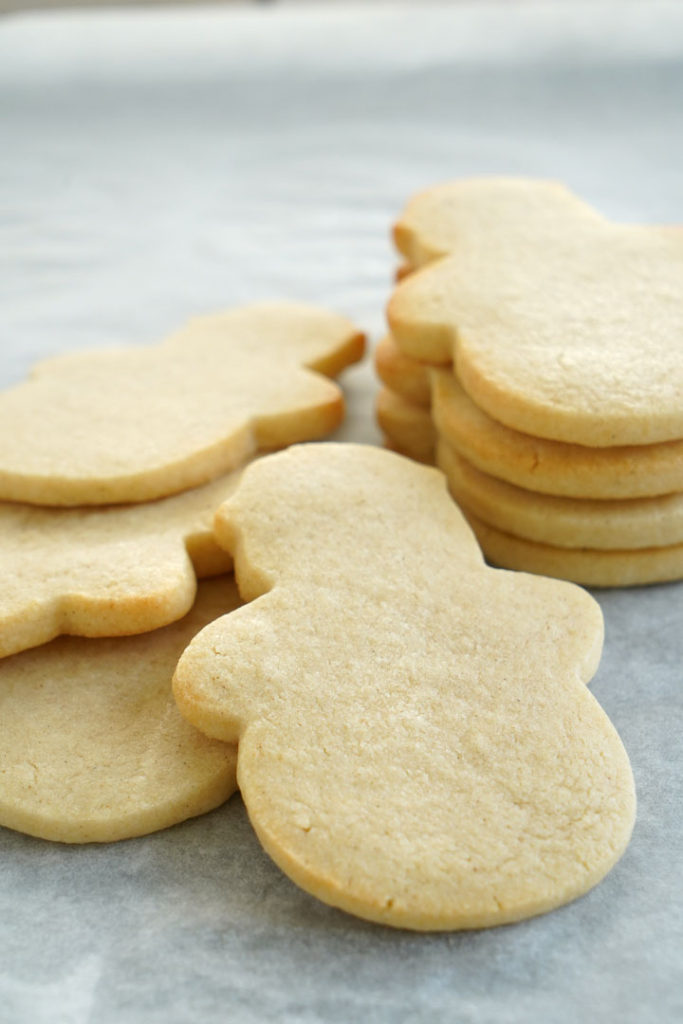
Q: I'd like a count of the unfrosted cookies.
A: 8